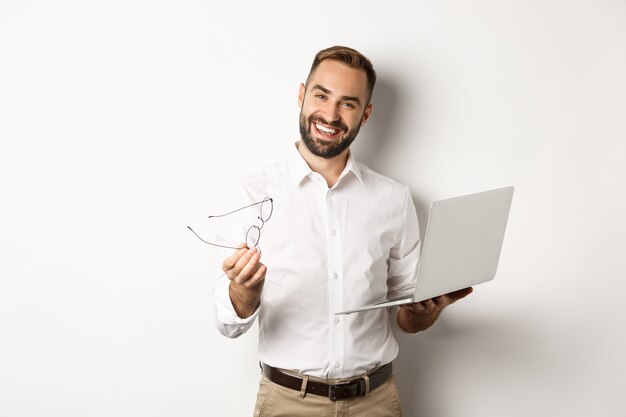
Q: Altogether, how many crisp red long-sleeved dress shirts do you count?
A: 0